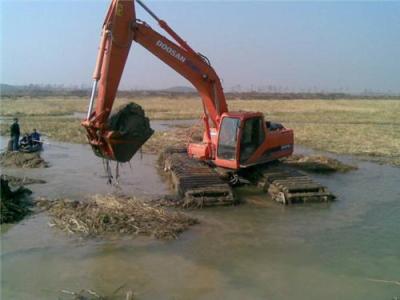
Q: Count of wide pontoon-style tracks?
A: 2